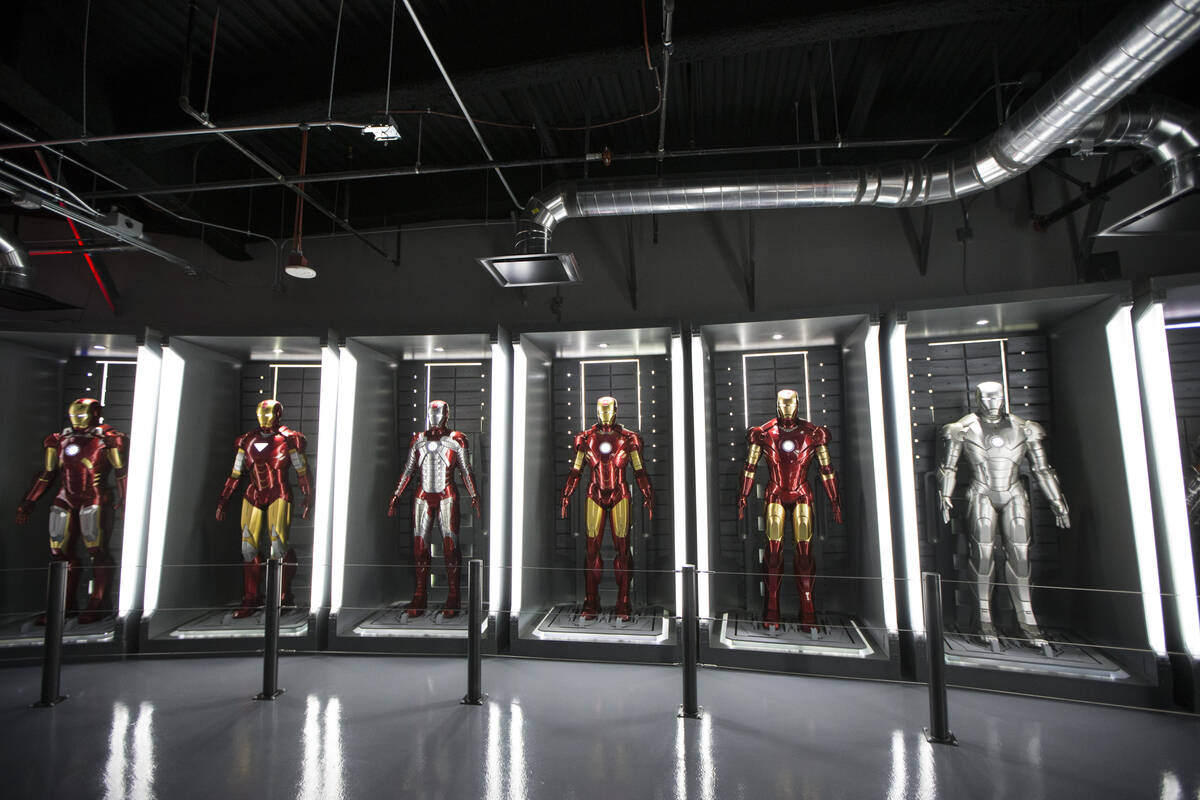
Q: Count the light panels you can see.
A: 12